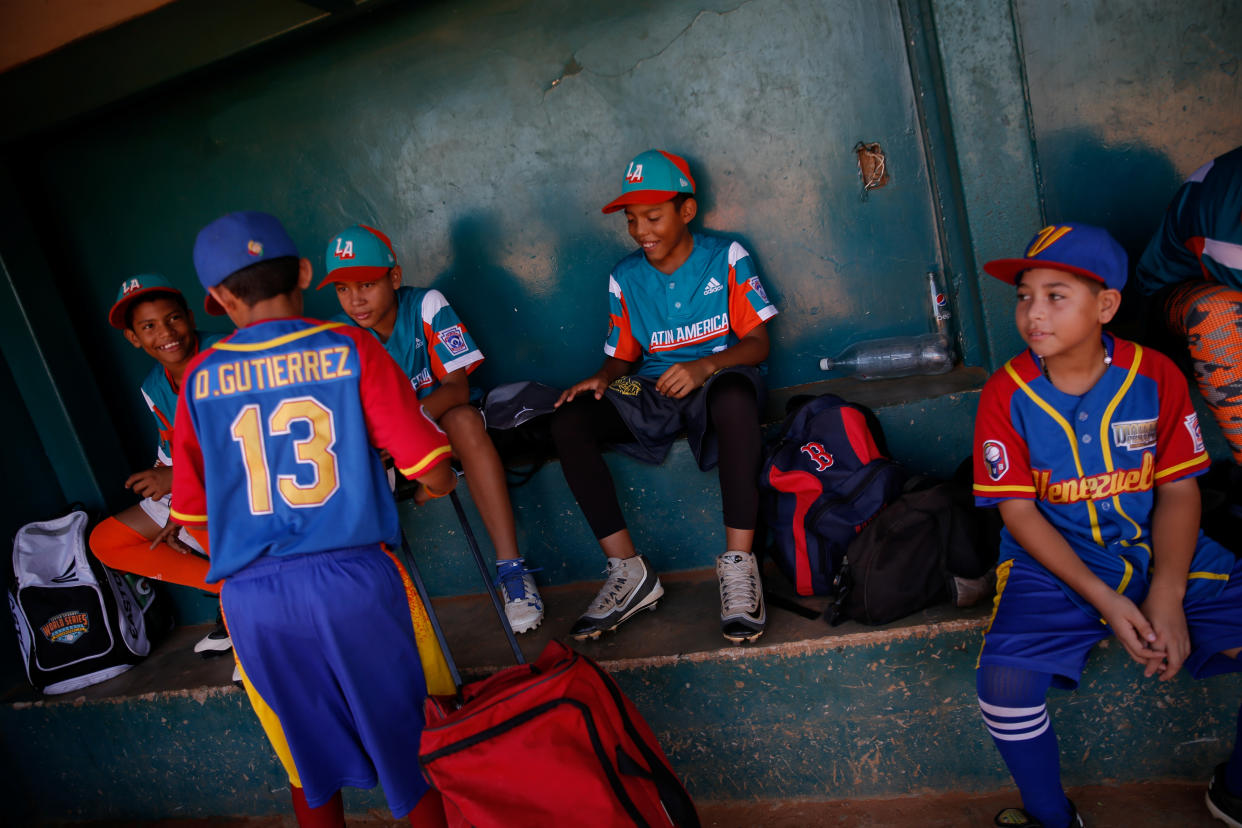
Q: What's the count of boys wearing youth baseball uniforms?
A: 5